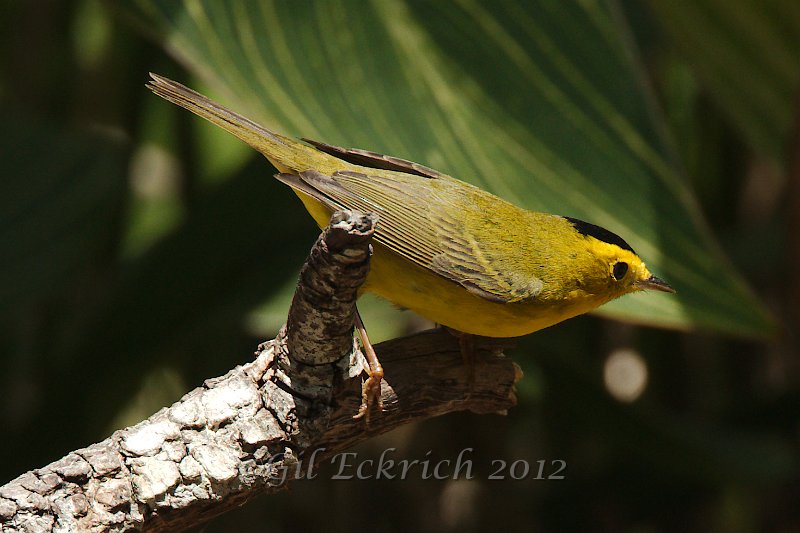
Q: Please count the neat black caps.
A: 1